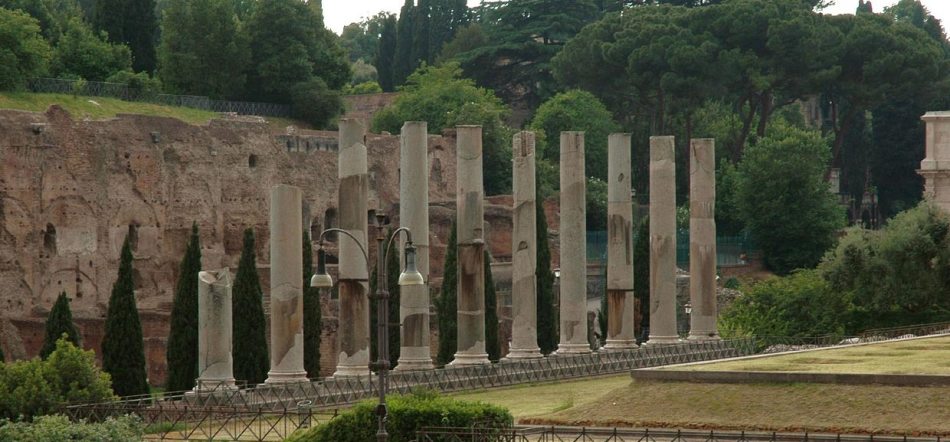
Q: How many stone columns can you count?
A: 10